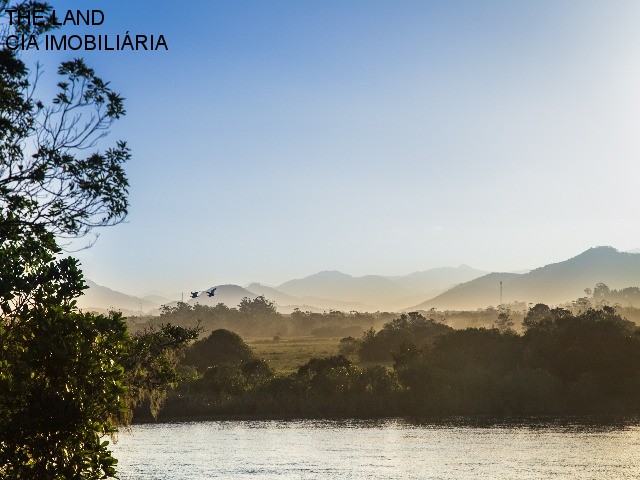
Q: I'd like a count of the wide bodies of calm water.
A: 1